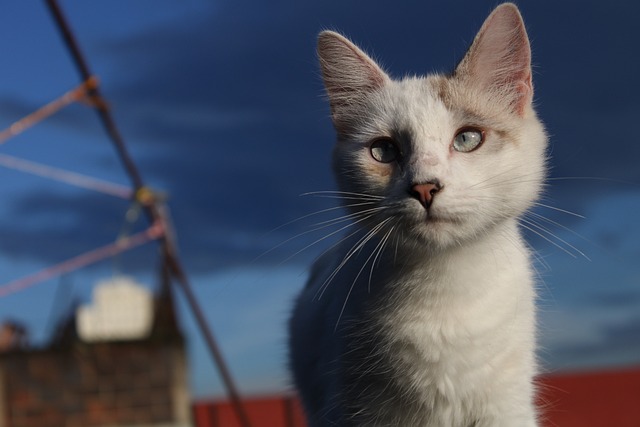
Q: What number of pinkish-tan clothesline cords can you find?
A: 3